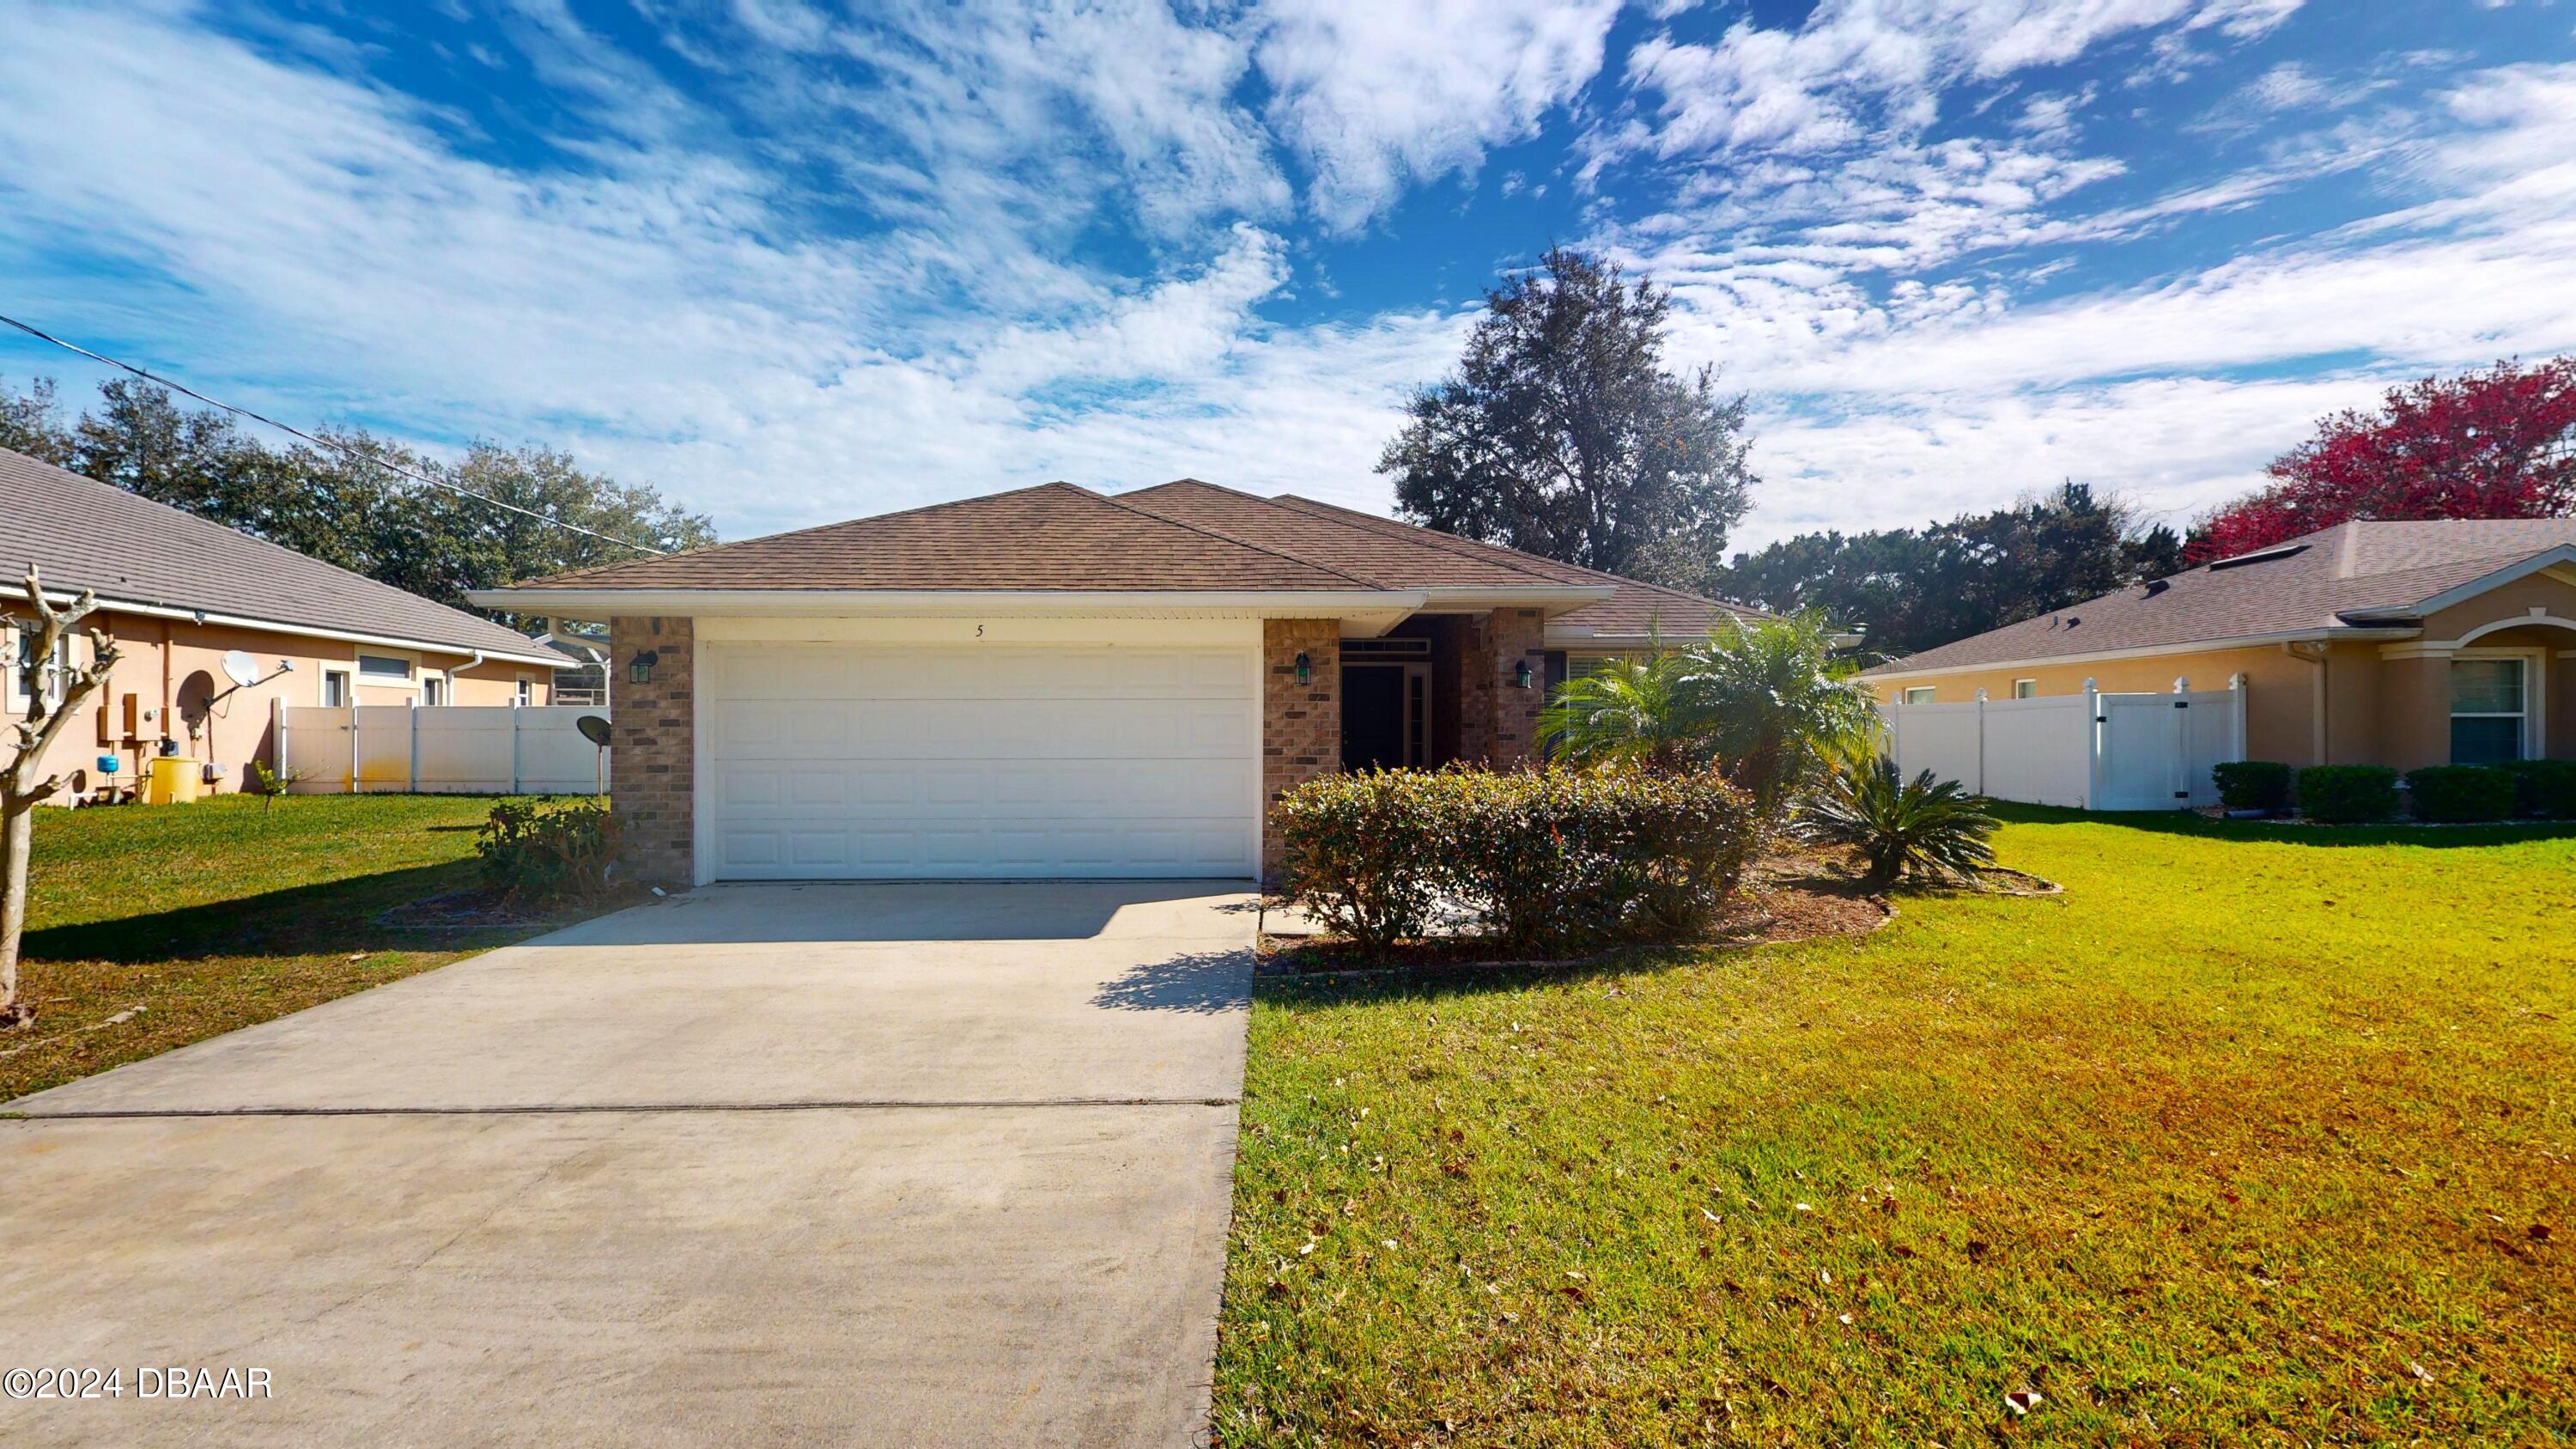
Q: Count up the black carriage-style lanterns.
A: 3